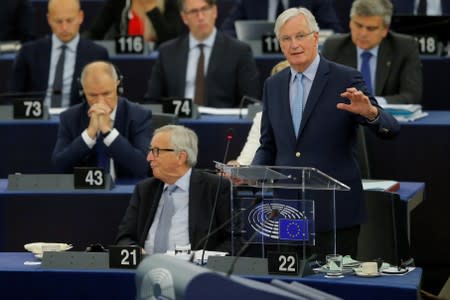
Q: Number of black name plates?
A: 8